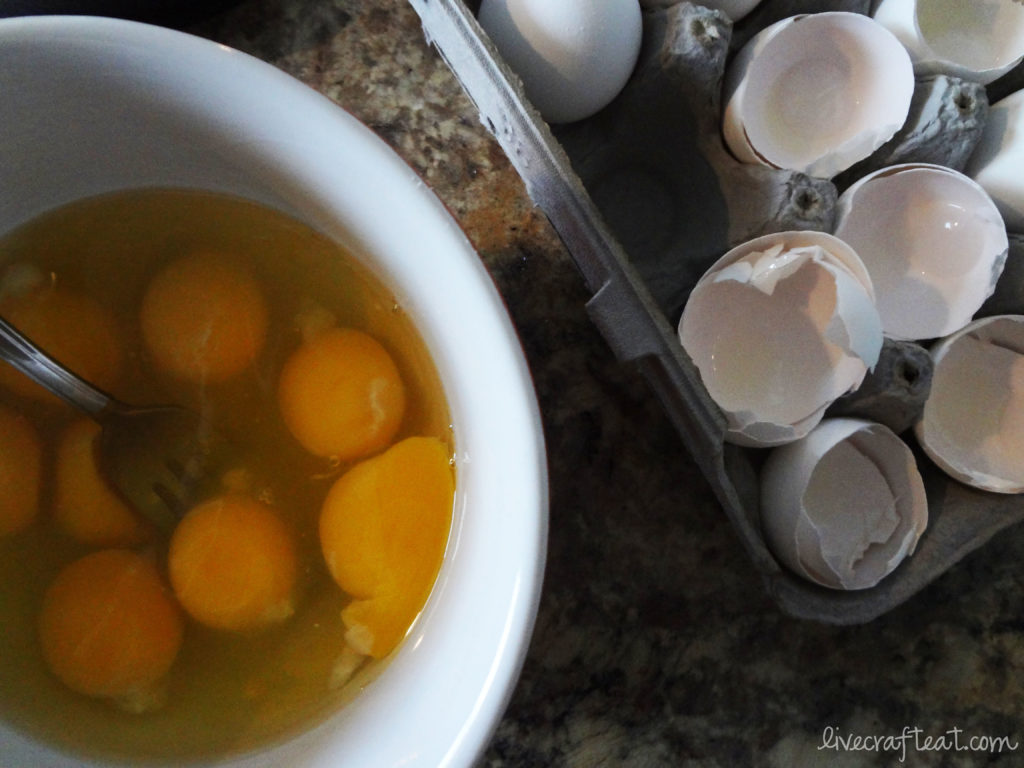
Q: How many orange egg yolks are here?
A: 8